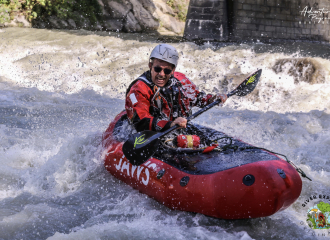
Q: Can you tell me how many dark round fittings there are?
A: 4